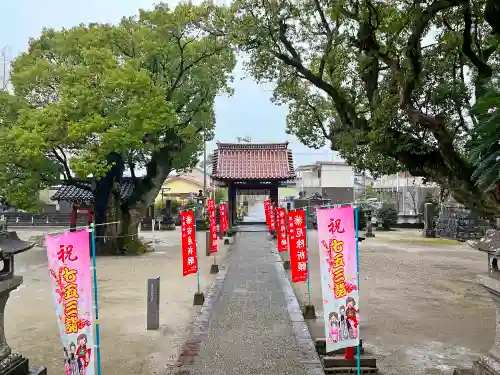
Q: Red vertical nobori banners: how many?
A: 7